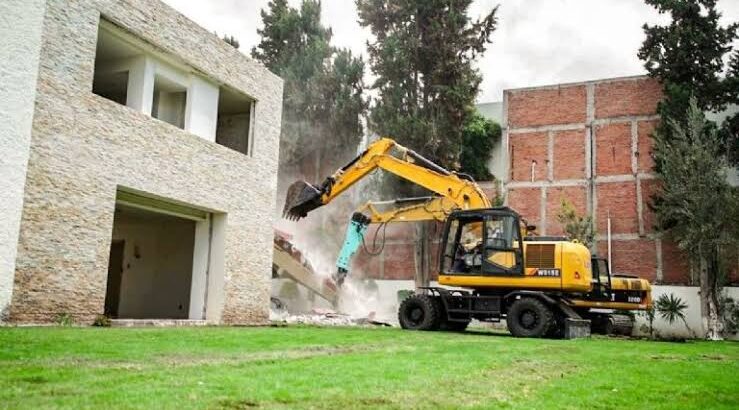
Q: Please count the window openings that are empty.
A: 3